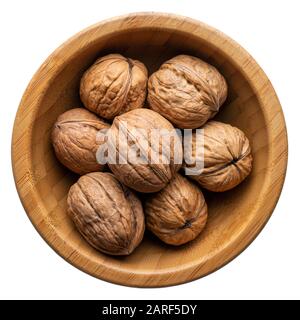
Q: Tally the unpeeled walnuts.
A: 7